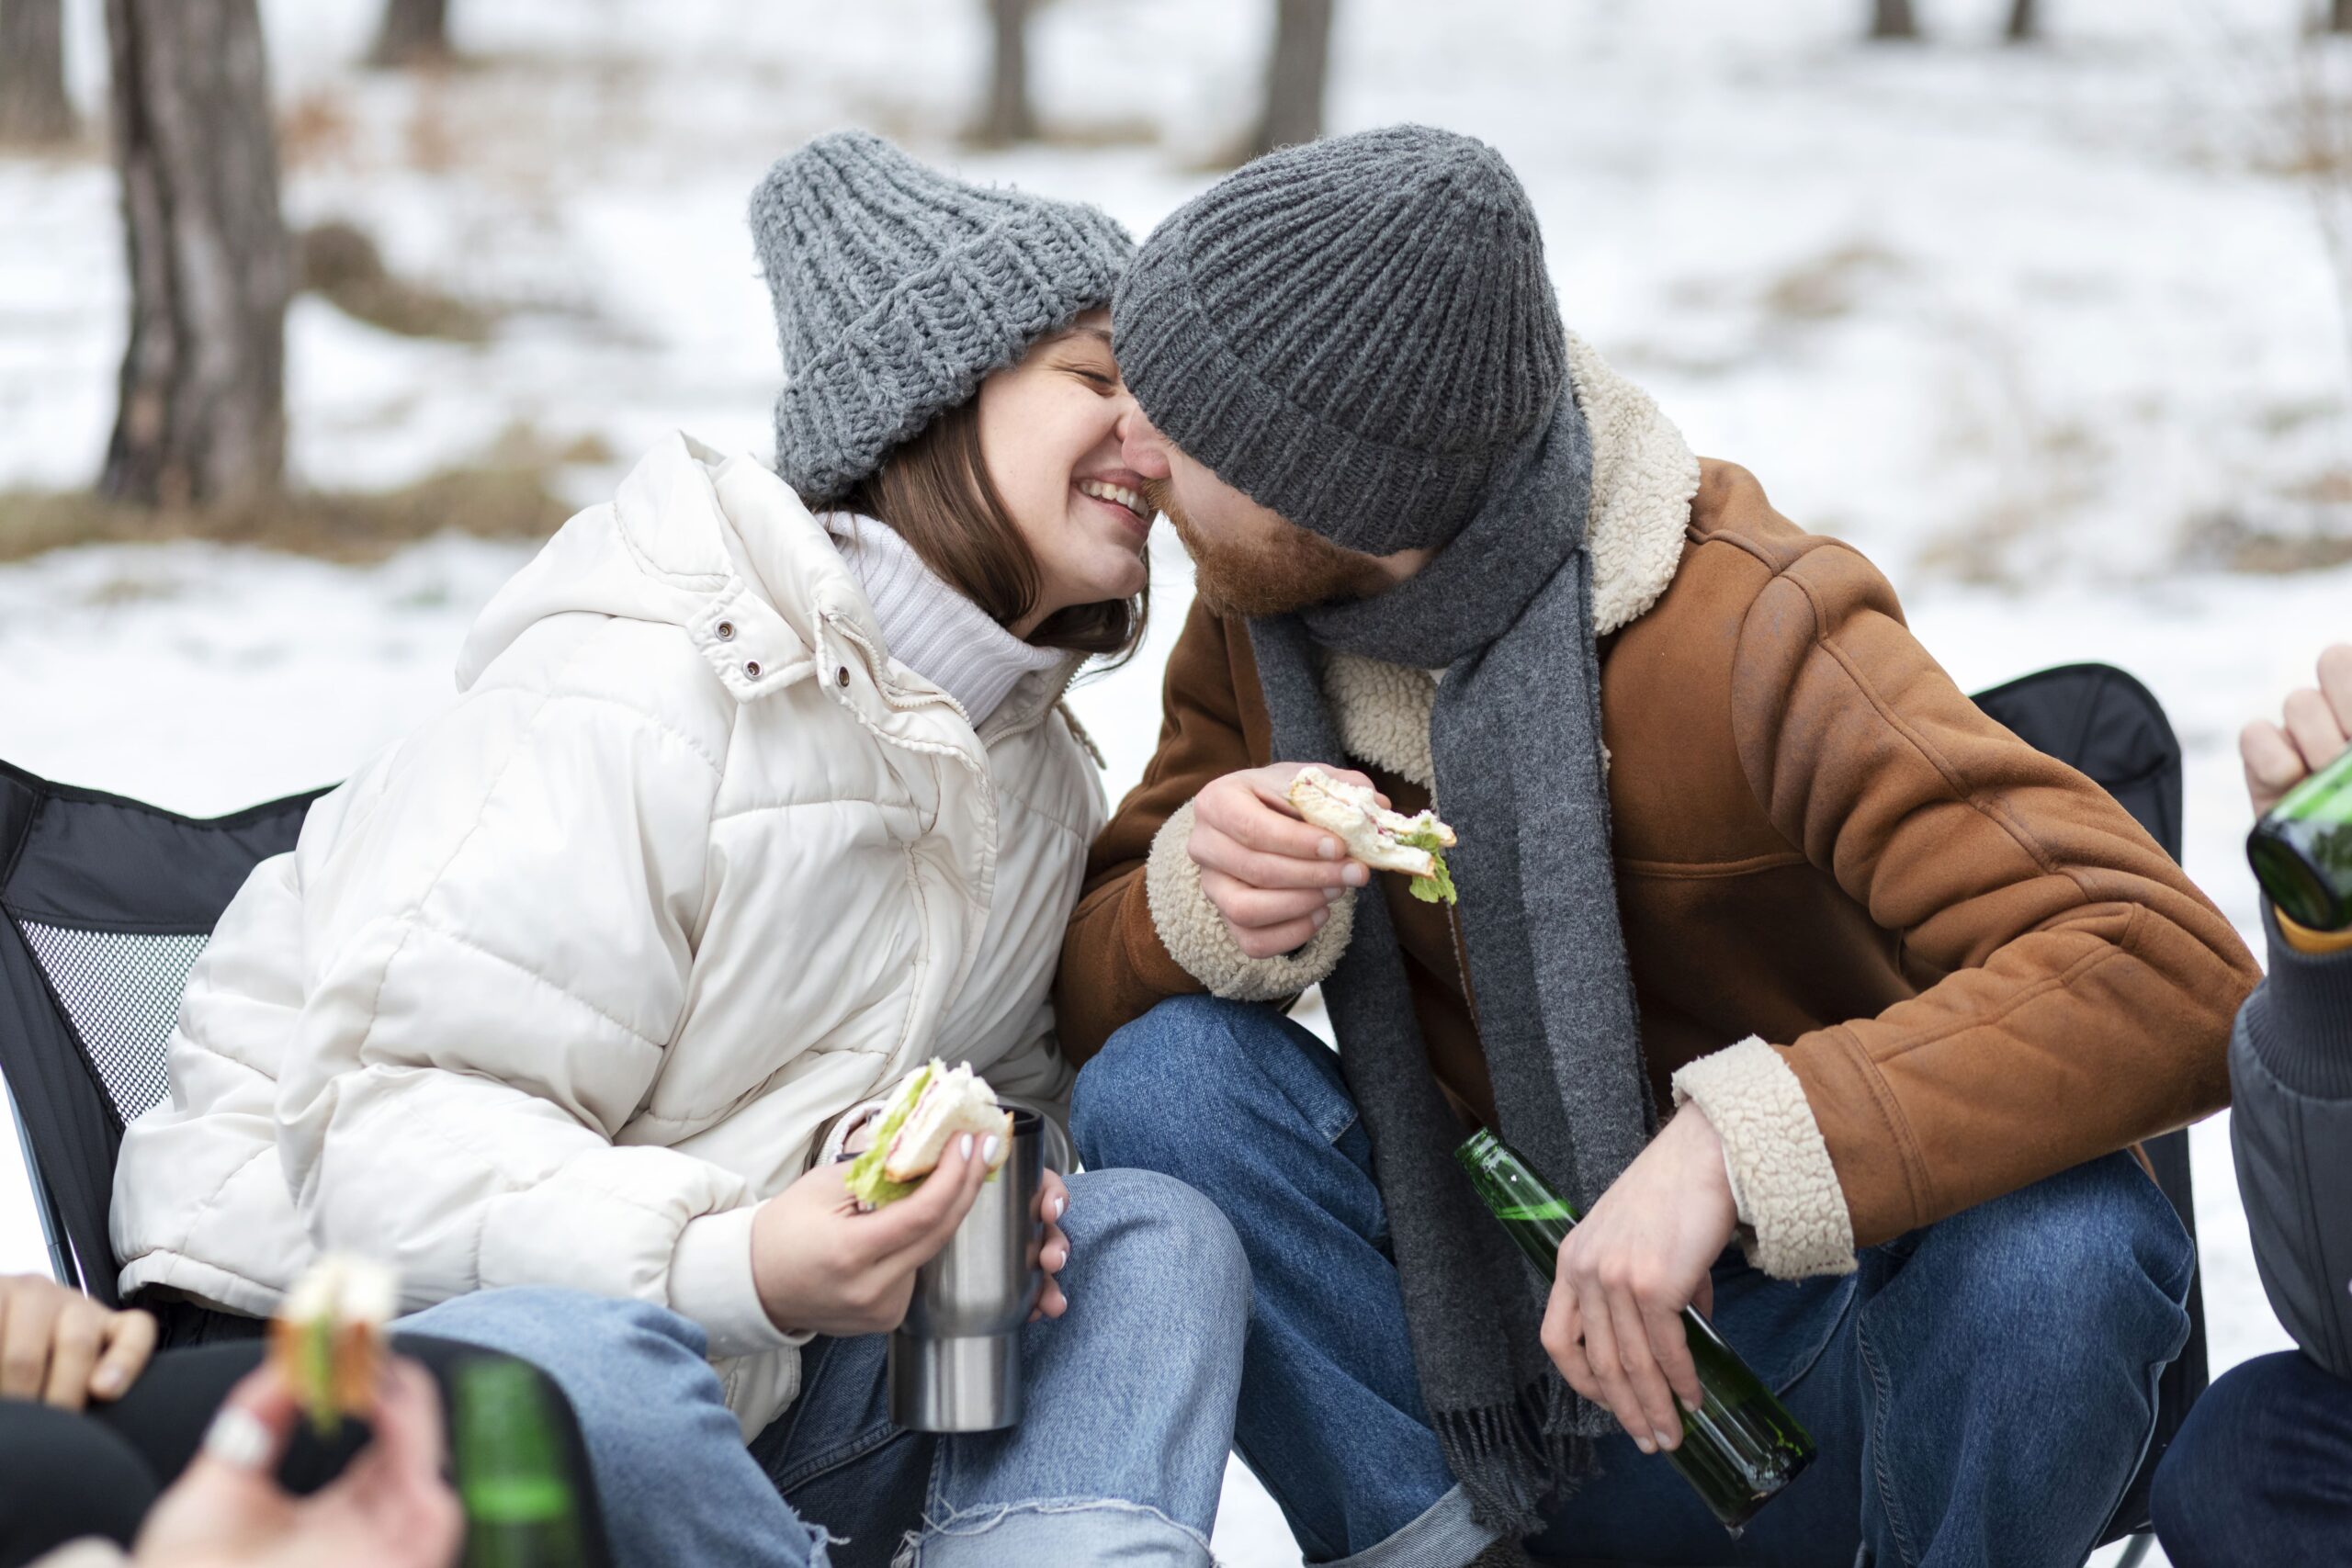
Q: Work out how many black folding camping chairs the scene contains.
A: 2